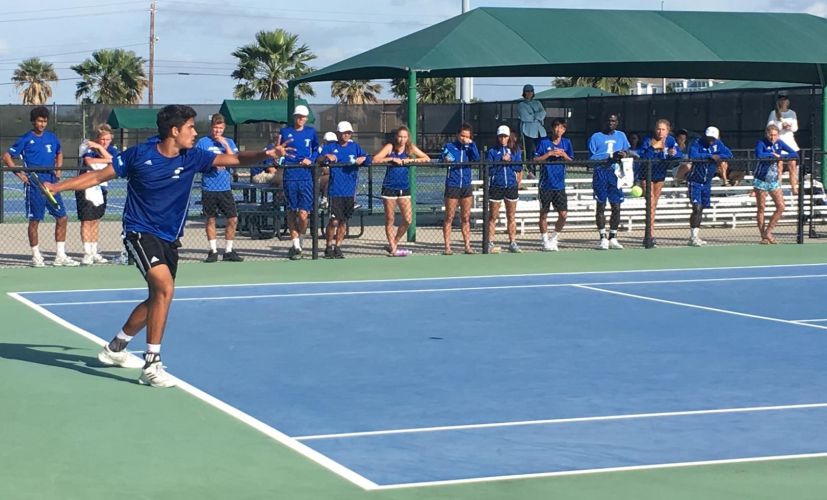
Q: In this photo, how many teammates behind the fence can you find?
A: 13